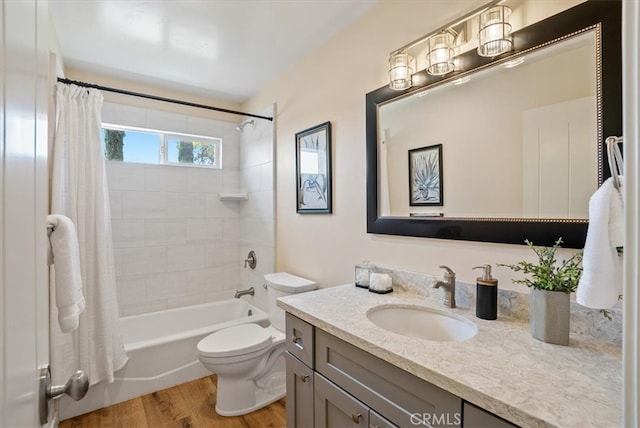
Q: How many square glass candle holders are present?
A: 2